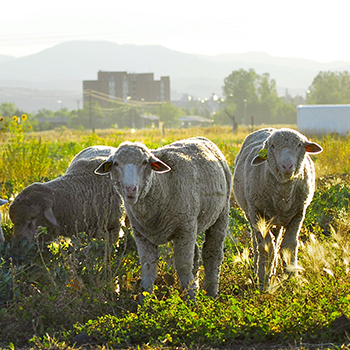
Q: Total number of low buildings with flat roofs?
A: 1